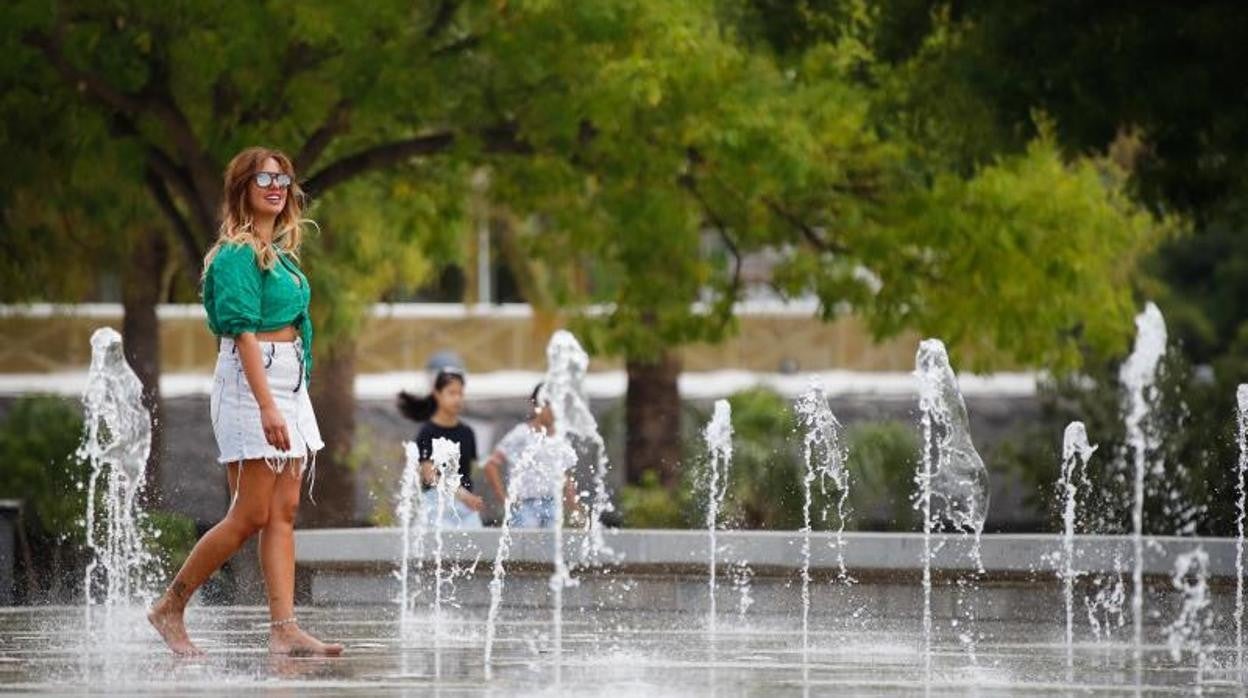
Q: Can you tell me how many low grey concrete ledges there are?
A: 1